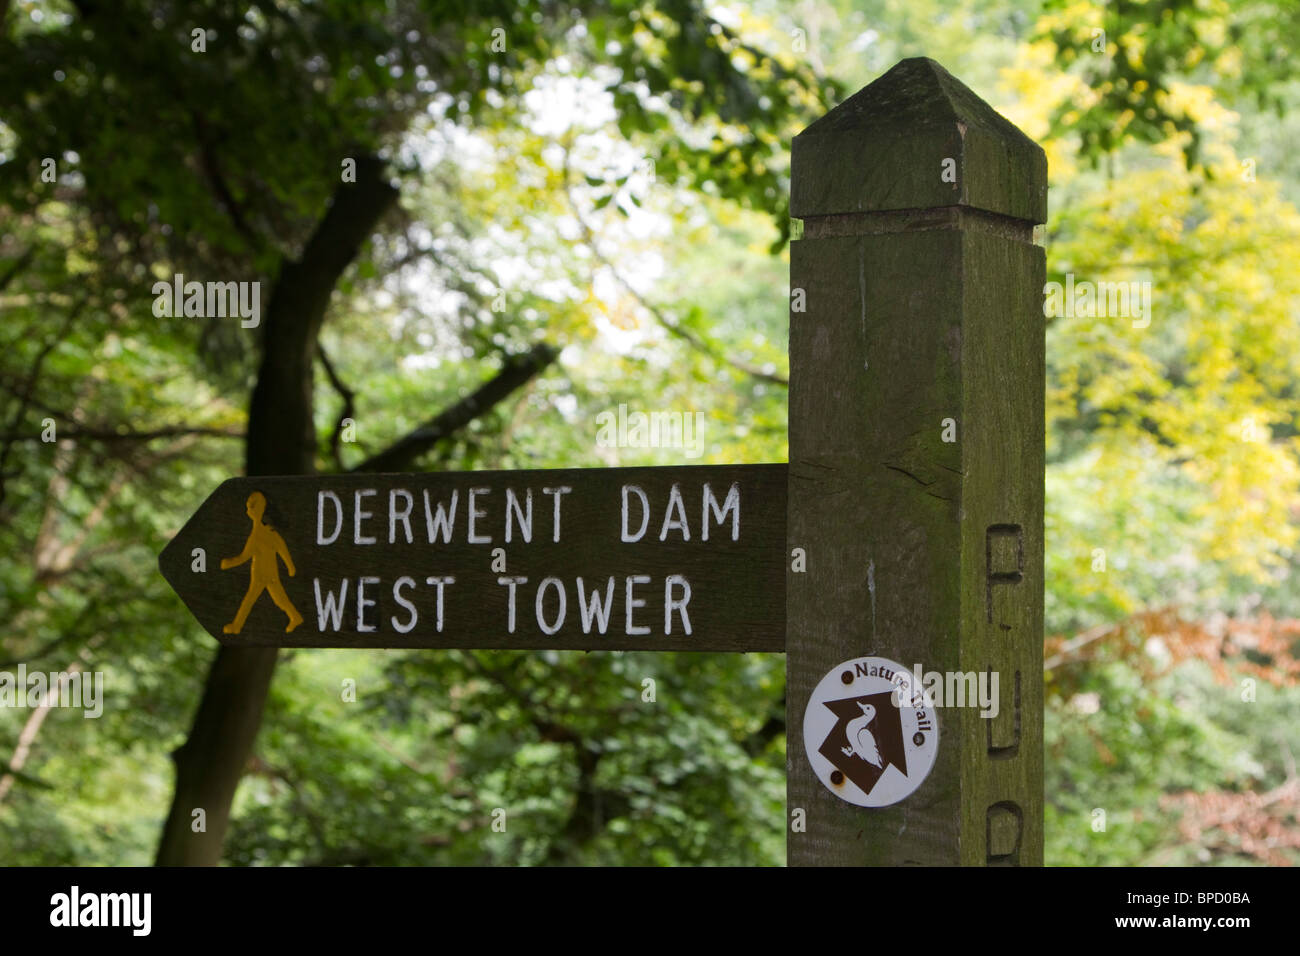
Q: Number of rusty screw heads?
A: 2